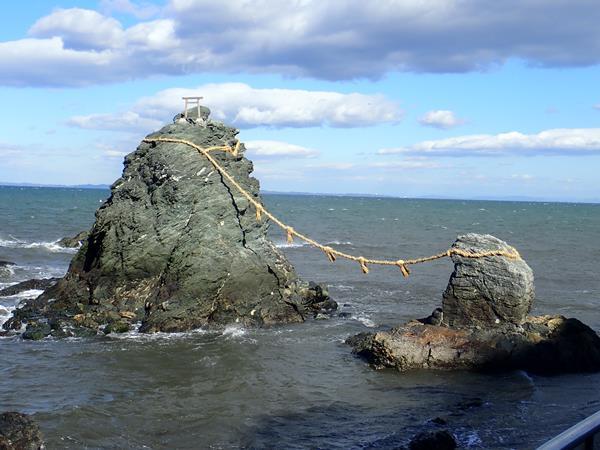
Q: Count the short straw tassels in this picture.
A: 5